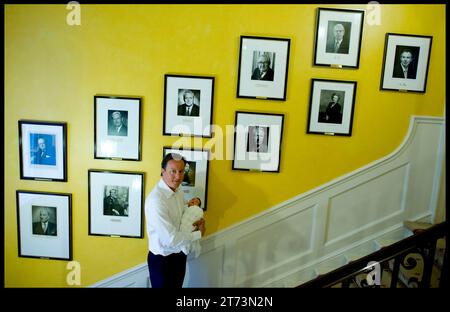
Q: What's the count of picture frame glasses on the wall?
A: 11